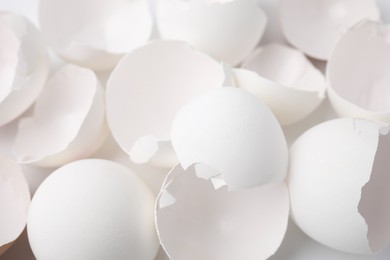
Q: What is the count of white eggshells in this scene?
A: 13